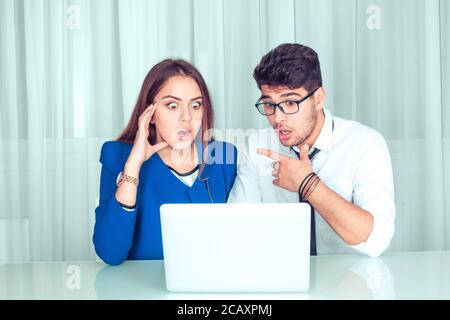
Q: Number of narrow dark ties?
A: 1